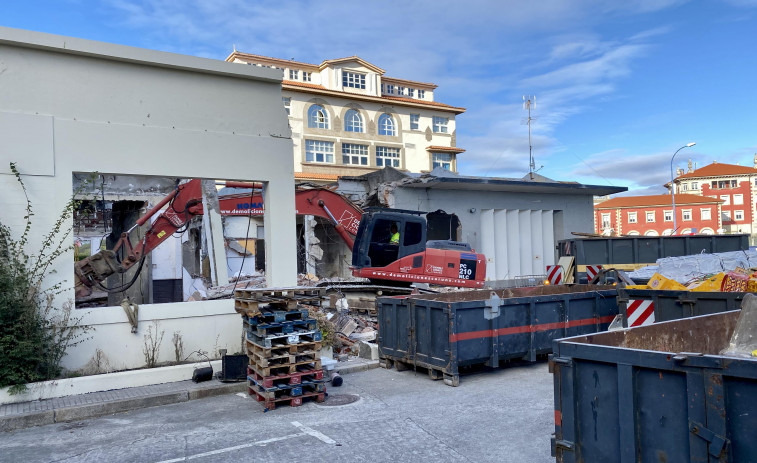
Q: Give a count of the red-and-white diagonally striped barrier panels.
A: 3